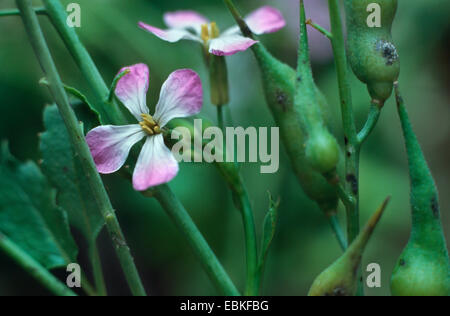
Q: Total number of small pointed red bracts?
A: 0